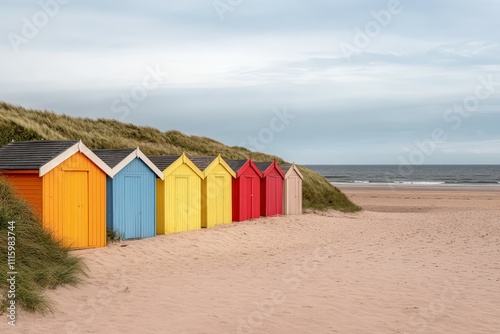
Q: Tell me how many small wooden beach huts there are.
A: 7